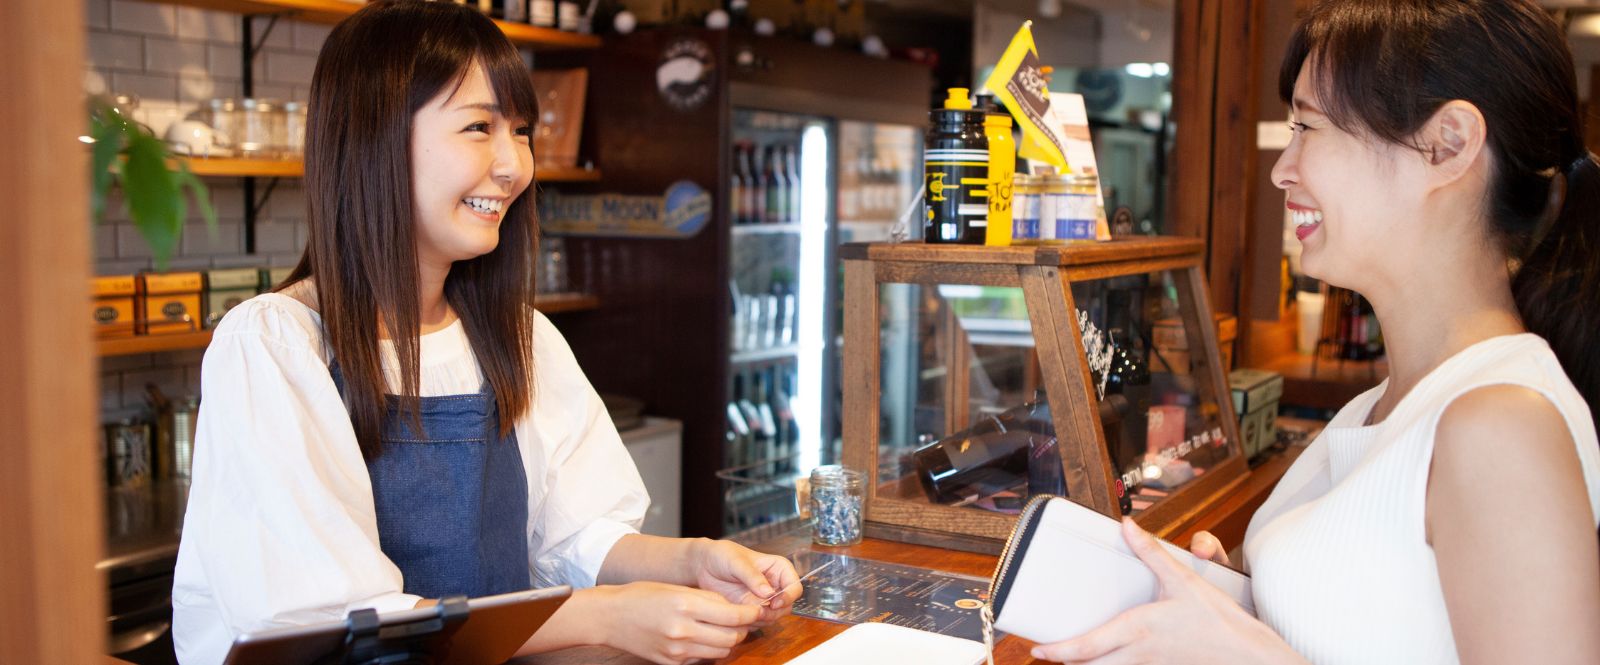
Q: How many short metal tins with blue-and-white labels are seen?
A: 2